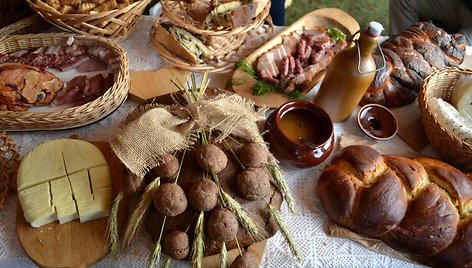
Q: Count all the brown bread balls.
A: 10